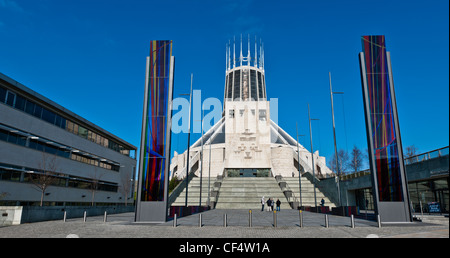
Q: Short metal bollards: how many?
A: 12